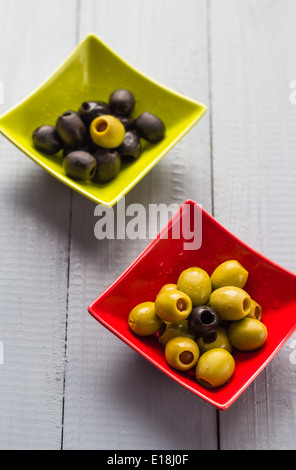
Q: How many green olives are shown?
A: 13